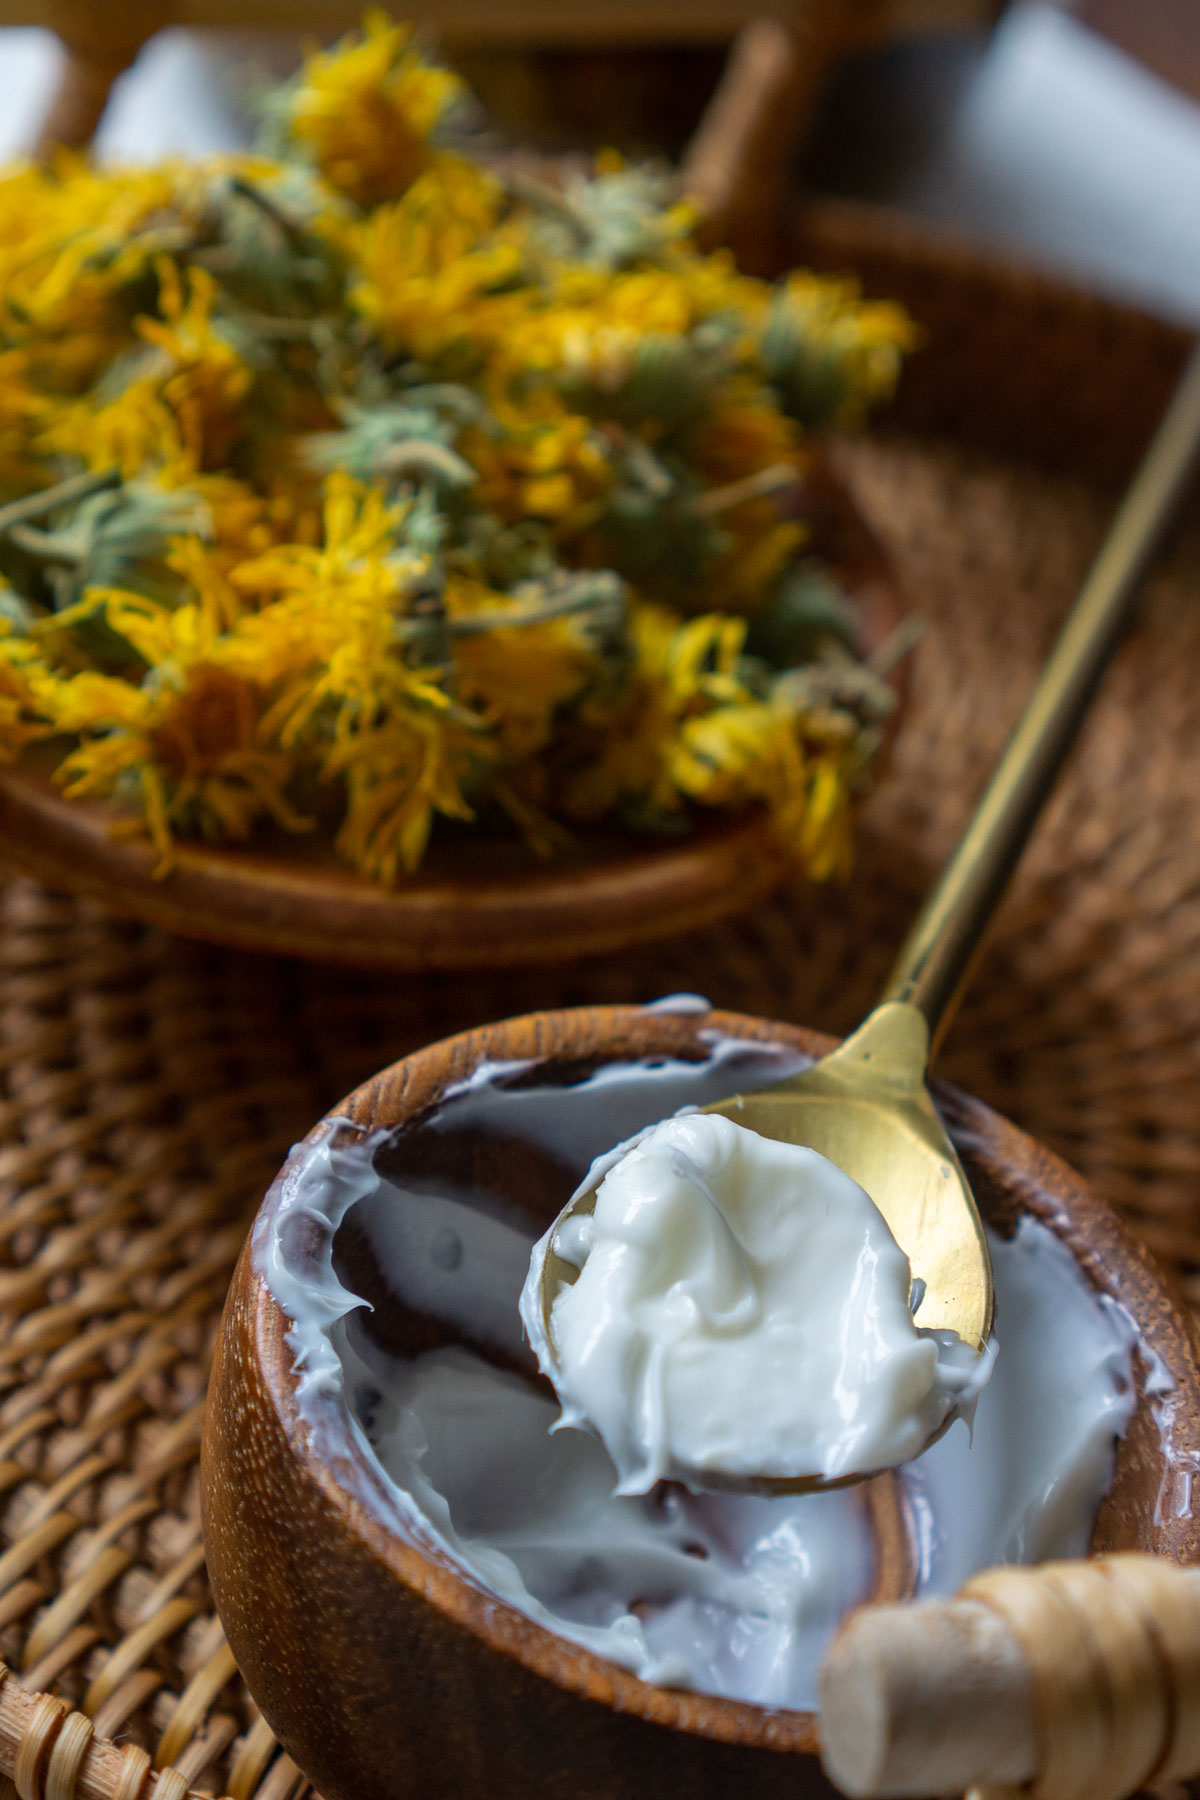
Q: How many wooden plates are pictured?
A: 1